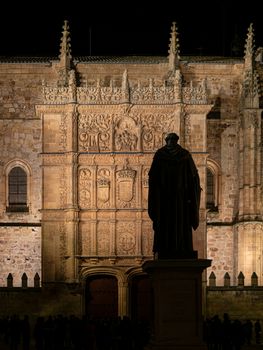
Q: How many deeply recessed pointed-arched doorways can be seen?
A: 2